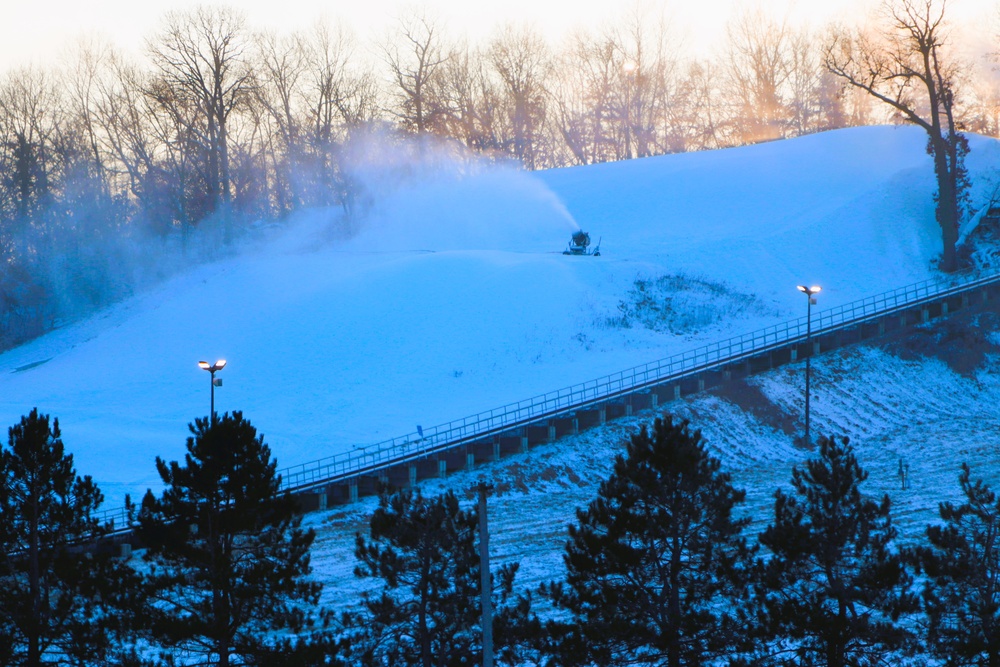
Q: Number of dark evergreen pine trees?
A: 6